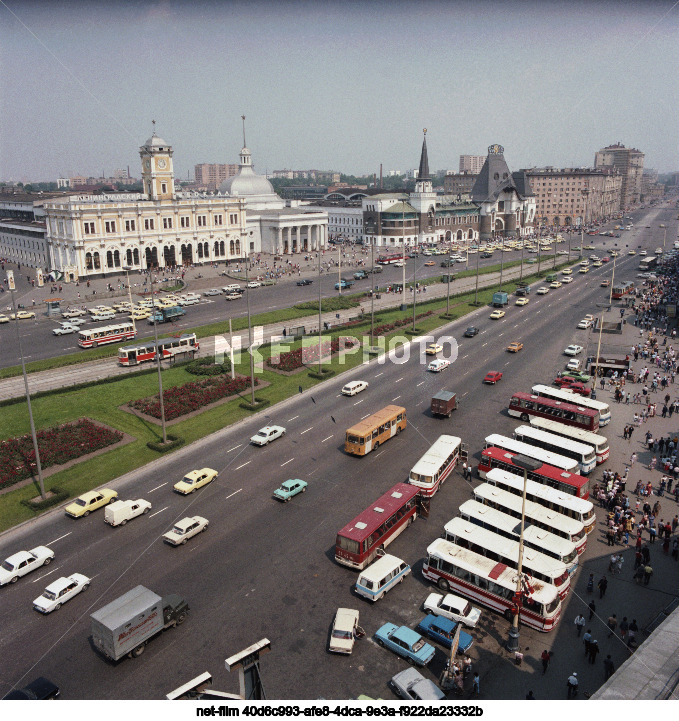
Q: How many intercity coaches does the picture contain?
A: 13